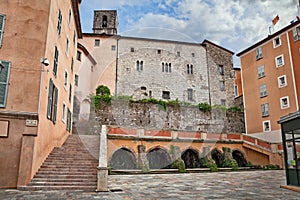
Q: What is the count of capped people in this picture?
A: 0